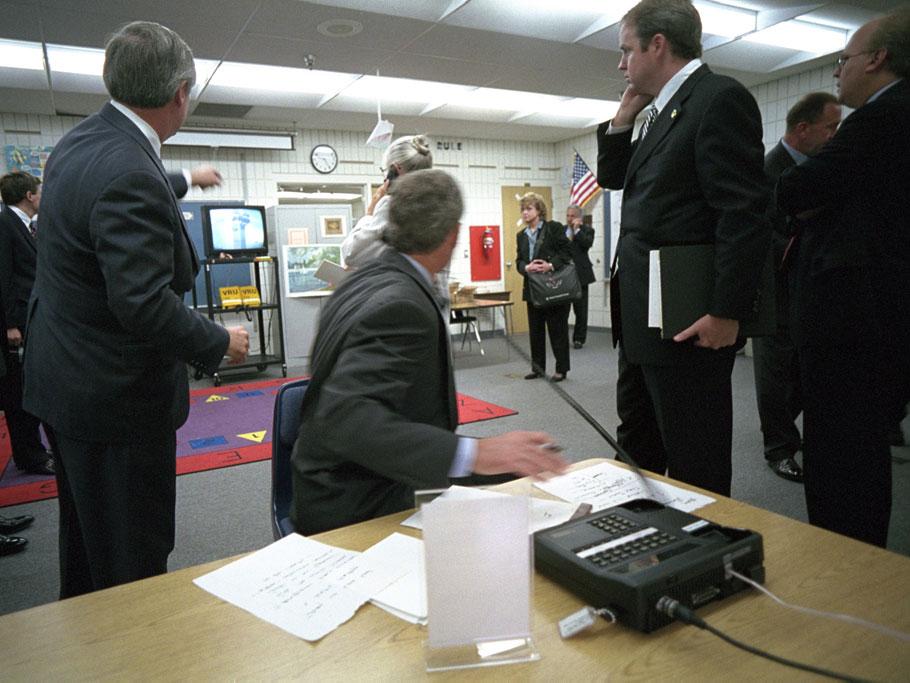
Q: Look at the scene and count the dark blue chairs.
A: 1